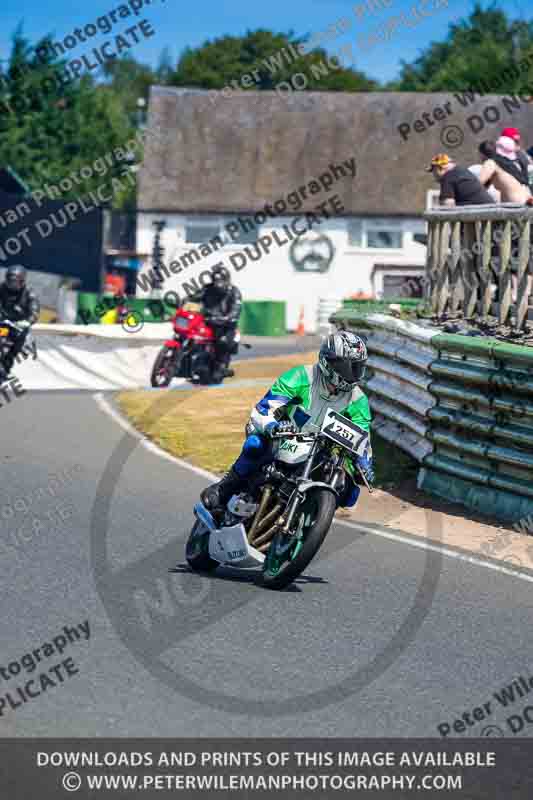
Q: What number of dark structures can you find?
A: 1